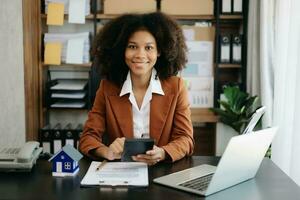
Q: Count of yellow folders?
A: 2